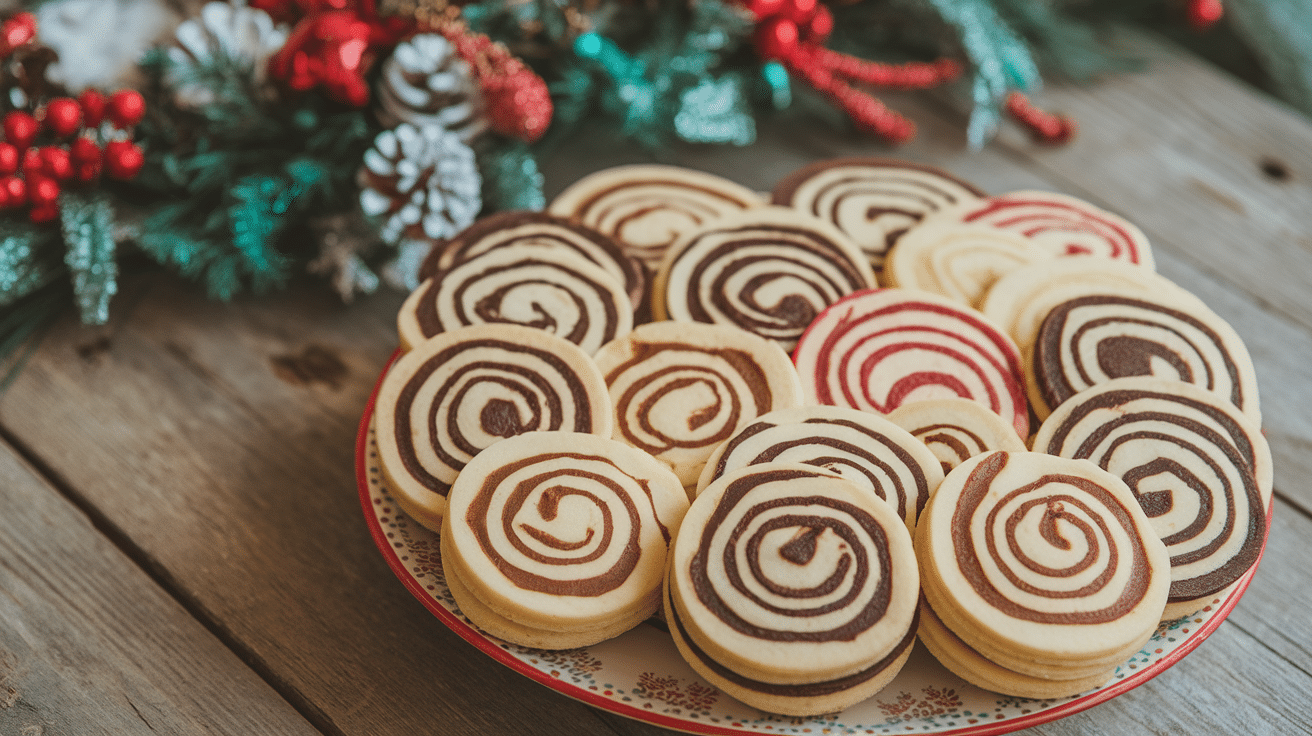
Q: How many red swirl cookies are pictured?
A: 2